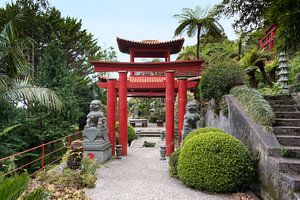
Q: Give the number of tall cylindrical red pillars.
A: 4